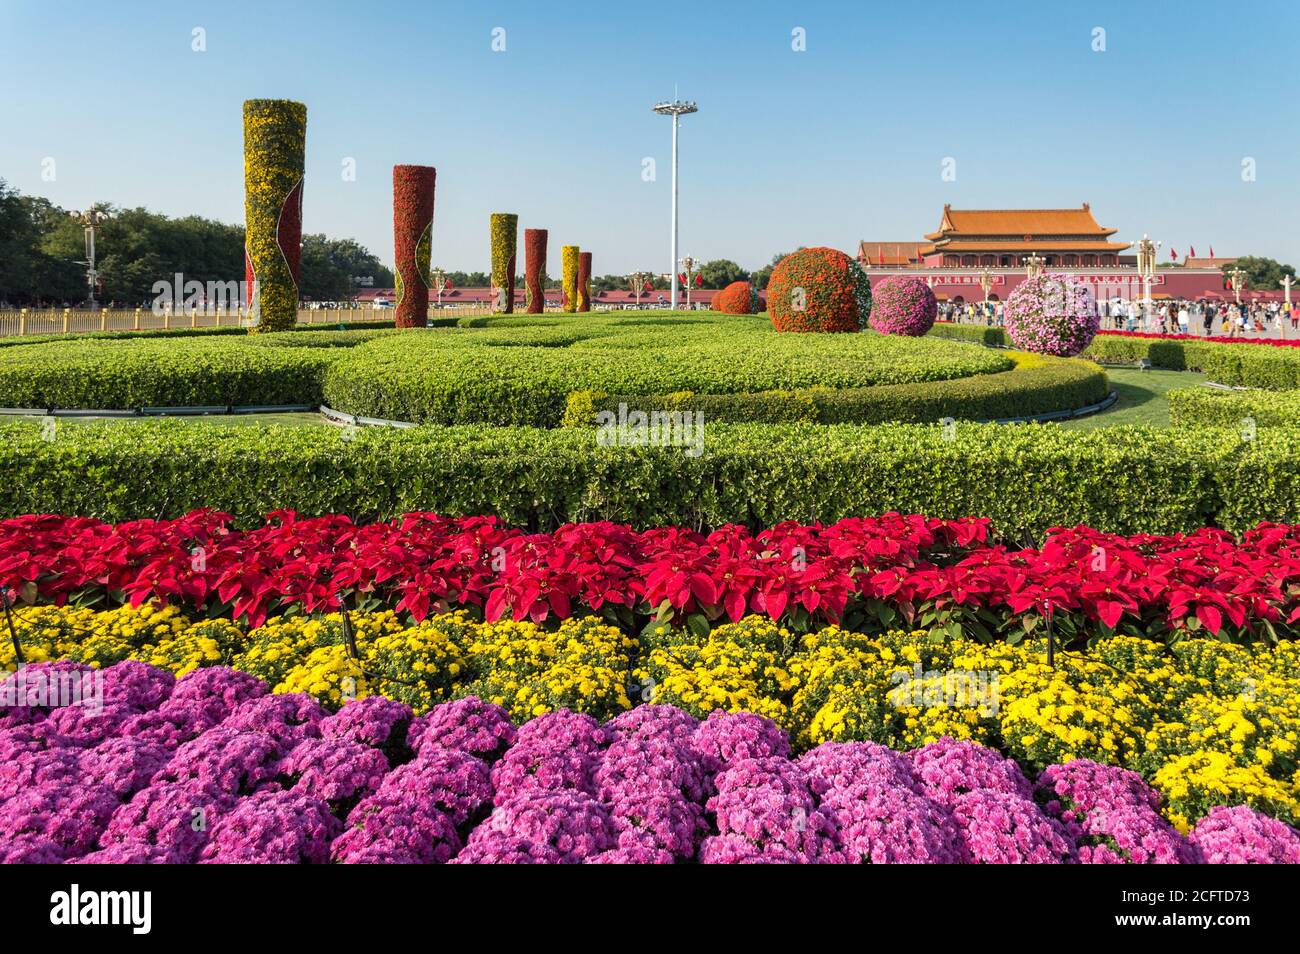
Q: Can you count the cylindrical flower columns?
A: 6